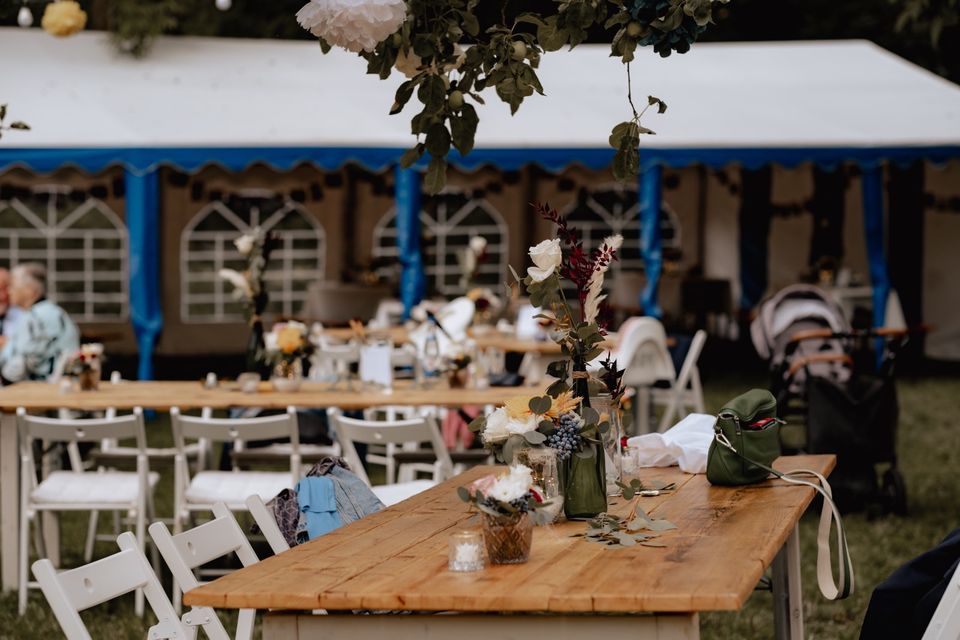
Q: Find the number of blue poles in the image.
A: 4